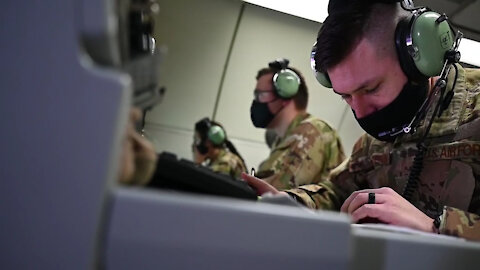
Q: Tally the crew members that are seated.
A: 3